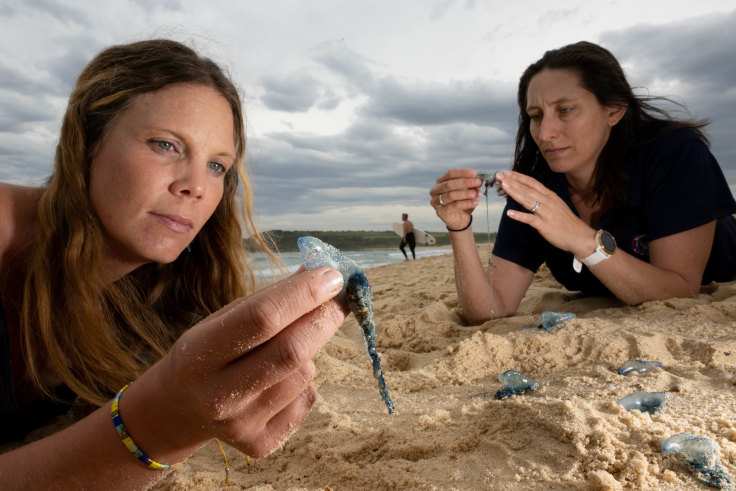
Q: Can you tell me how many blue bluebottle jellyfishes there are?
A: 7